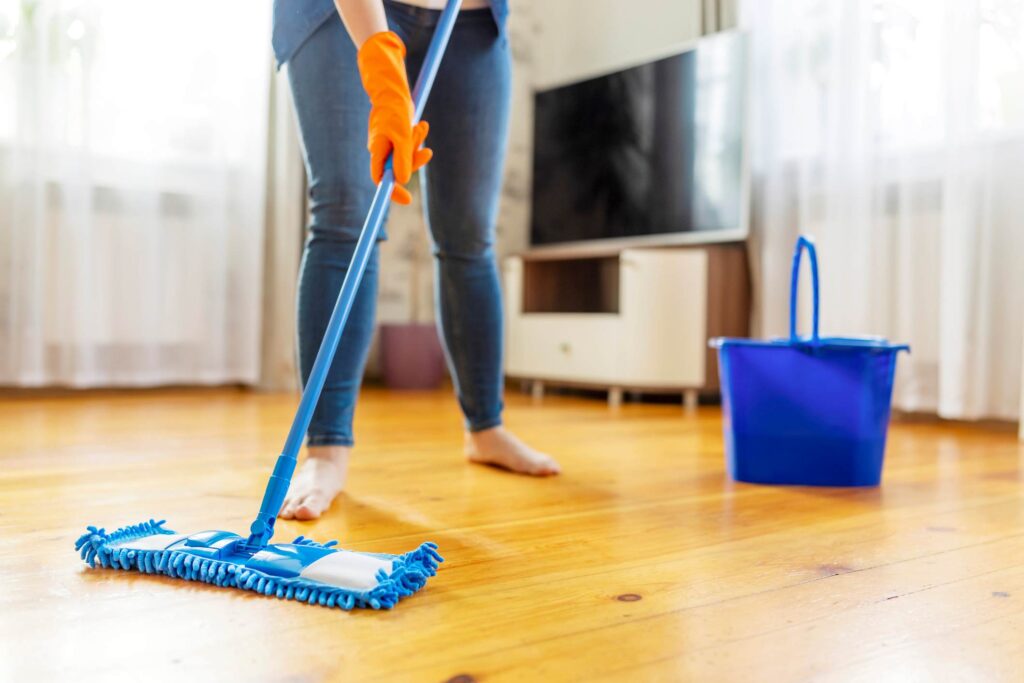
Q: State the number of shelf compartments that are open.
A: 1